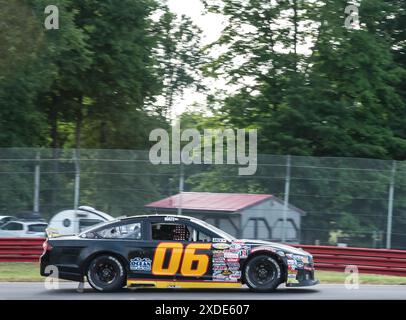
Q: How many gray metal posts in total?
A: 5